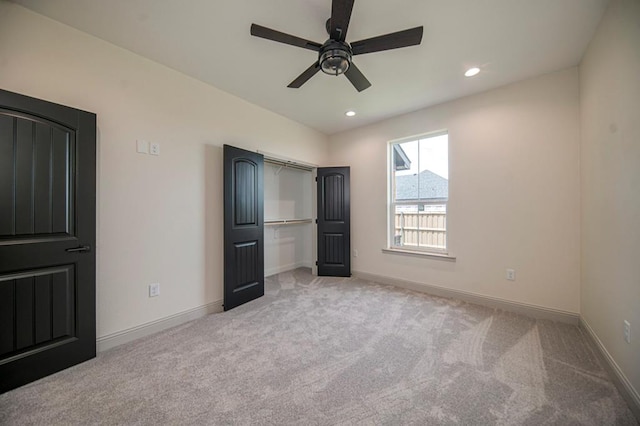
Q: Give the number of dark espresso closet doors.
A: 2